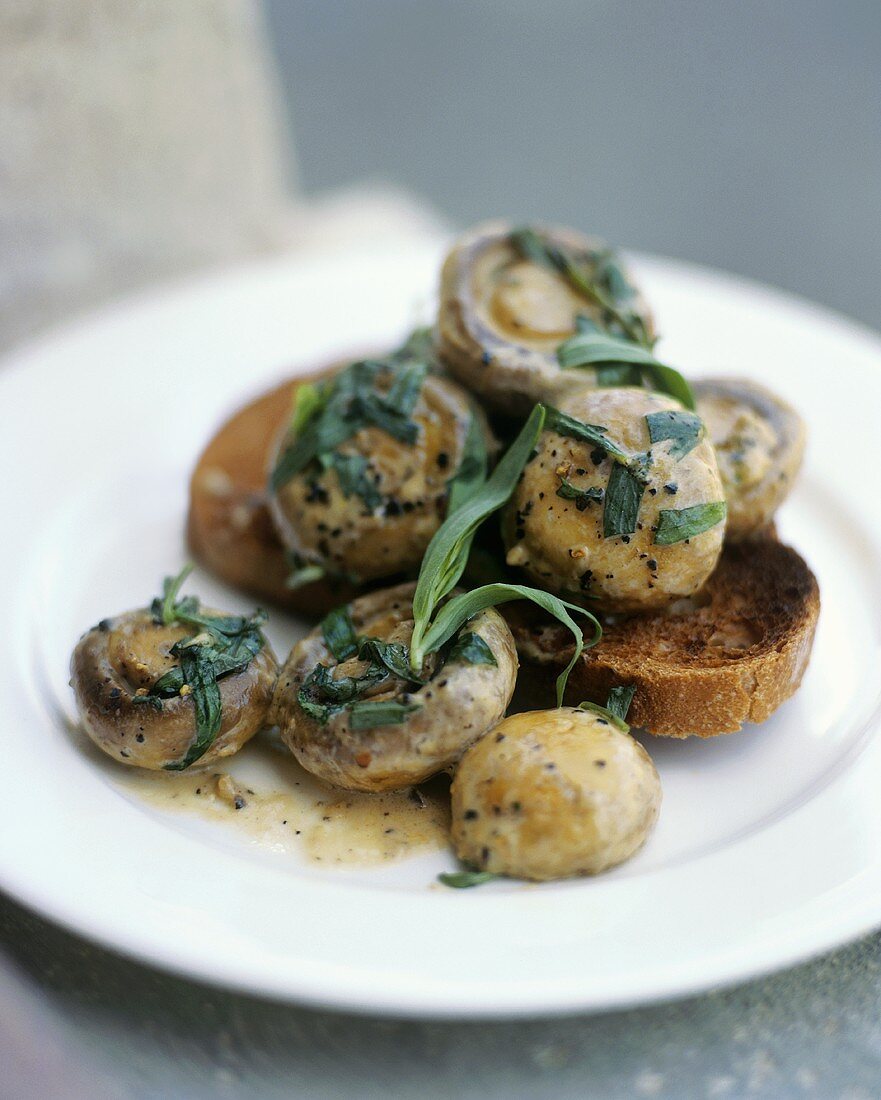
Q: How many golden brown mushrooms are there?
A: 7